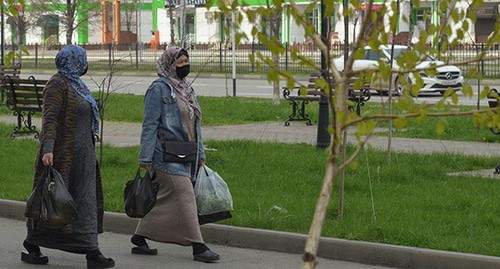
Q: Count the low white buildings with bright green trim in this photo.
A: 1